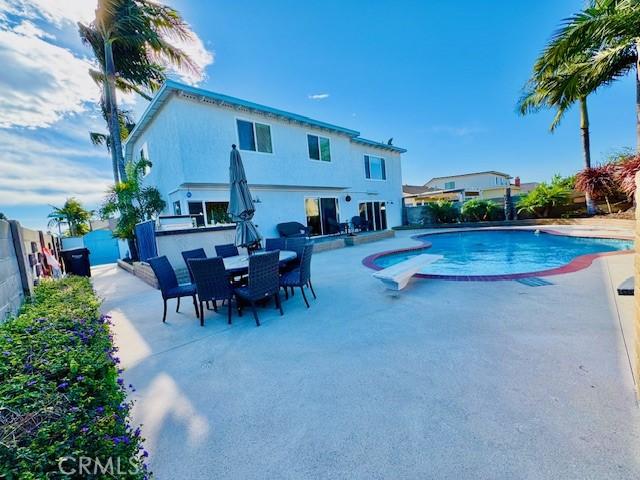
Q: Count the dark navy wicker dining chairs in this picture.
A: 8